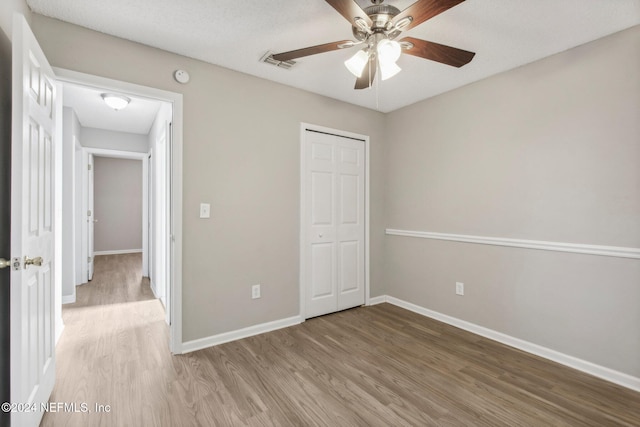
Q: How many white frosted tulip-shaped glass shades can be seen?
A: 3